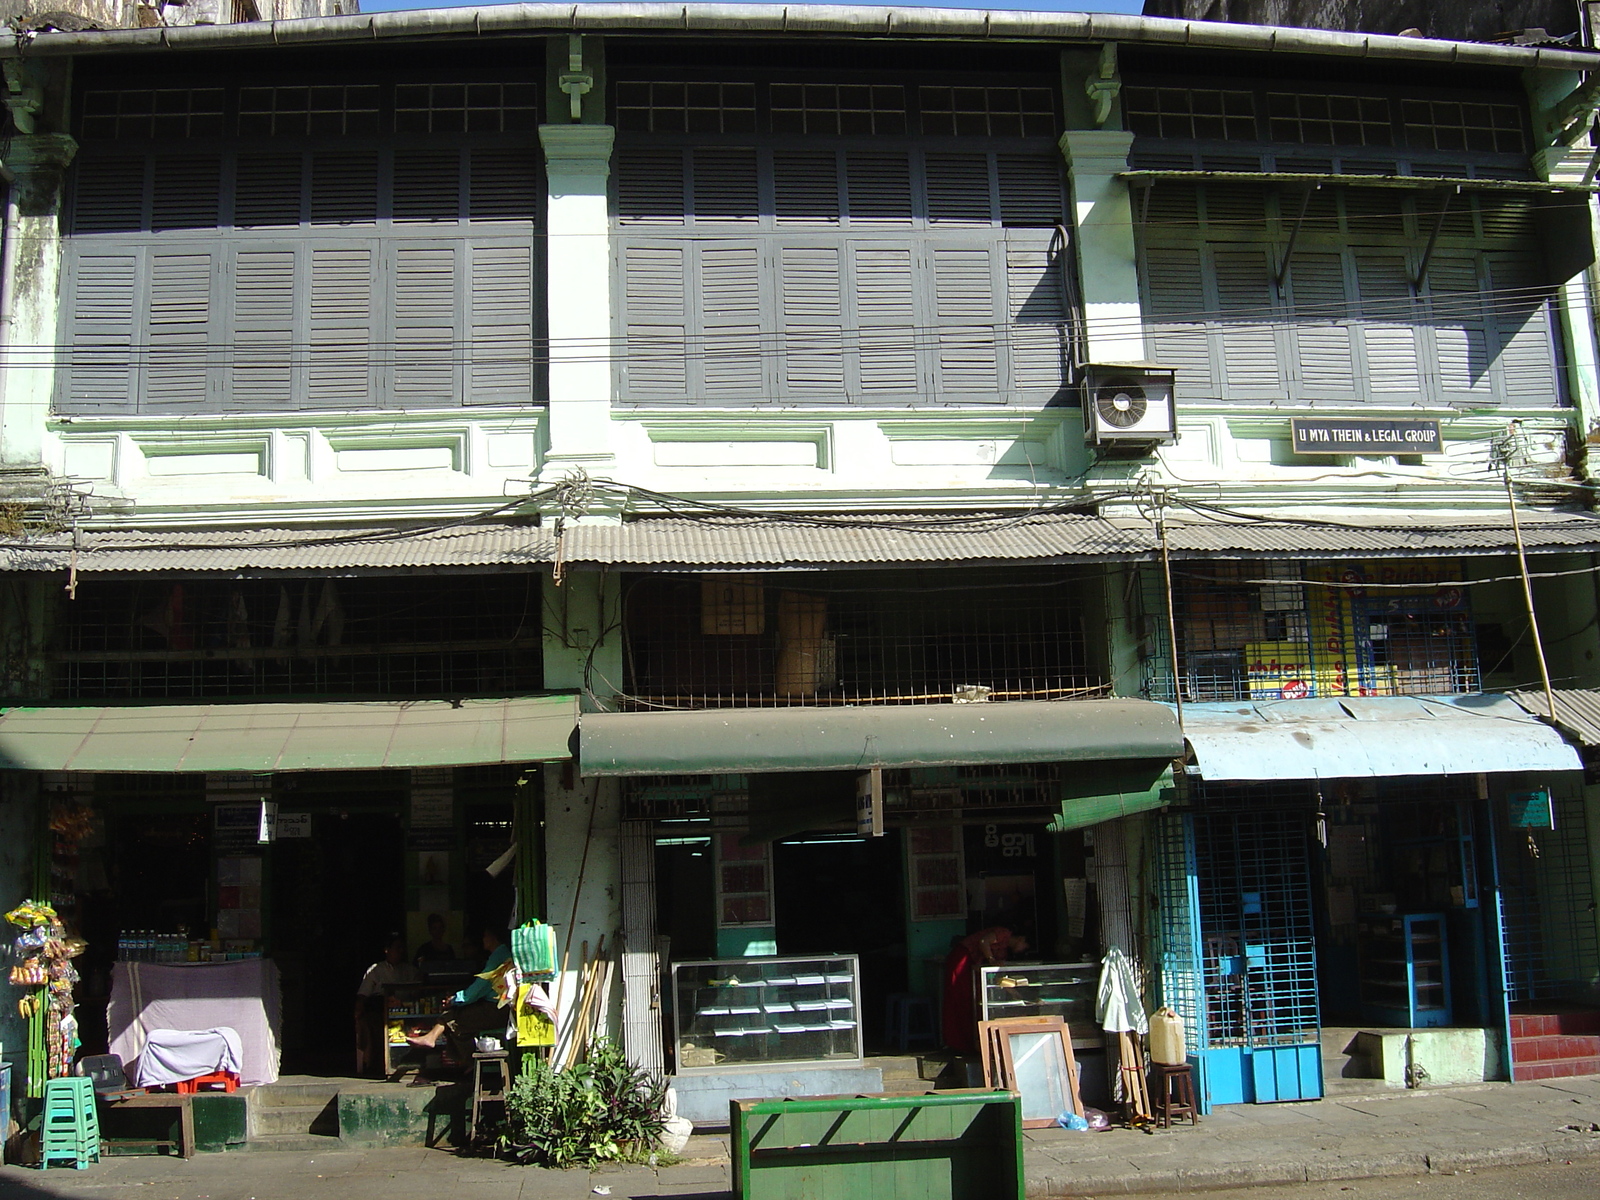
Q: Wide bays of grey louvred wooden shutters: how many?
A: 3